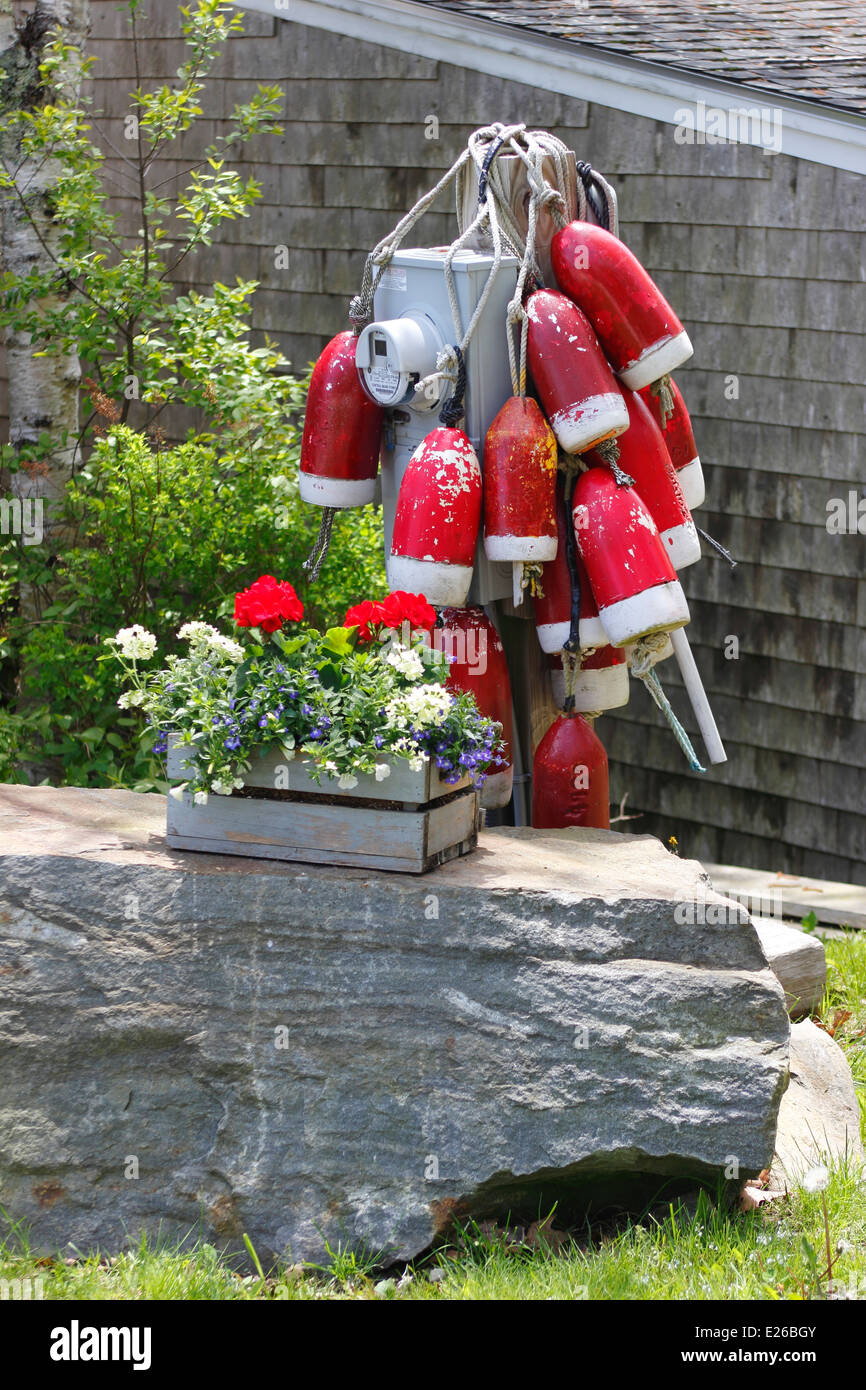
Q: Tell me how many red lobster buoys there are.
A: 12